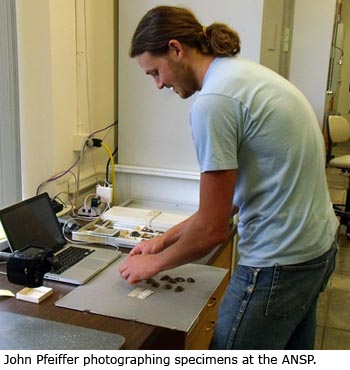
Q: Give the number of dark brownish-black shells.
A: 8